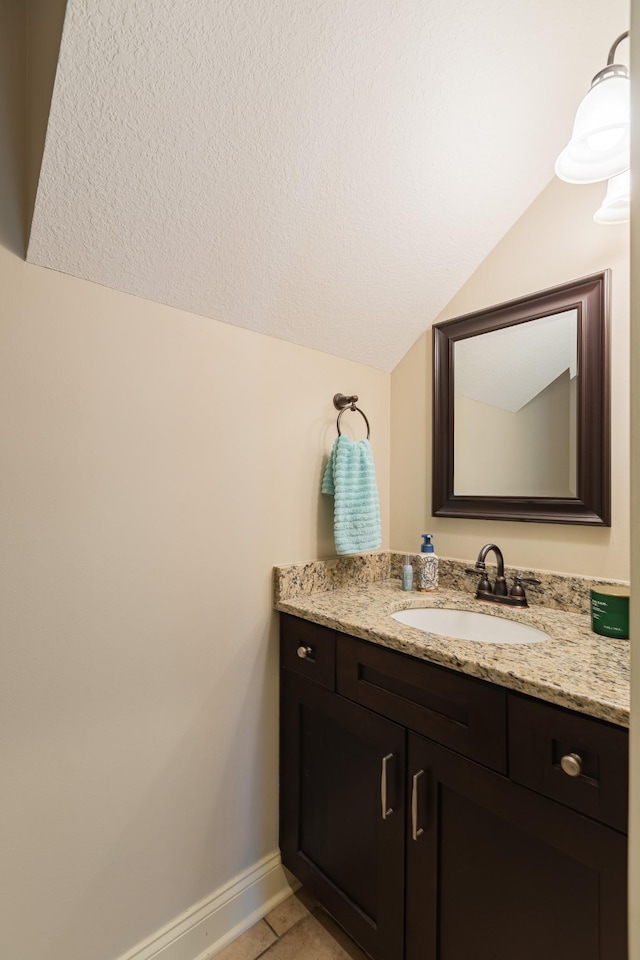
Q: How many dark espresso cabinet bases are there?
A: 1